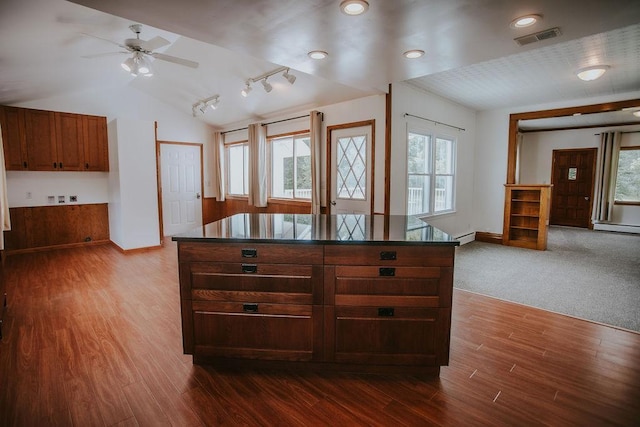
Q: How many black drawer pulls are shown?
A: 6